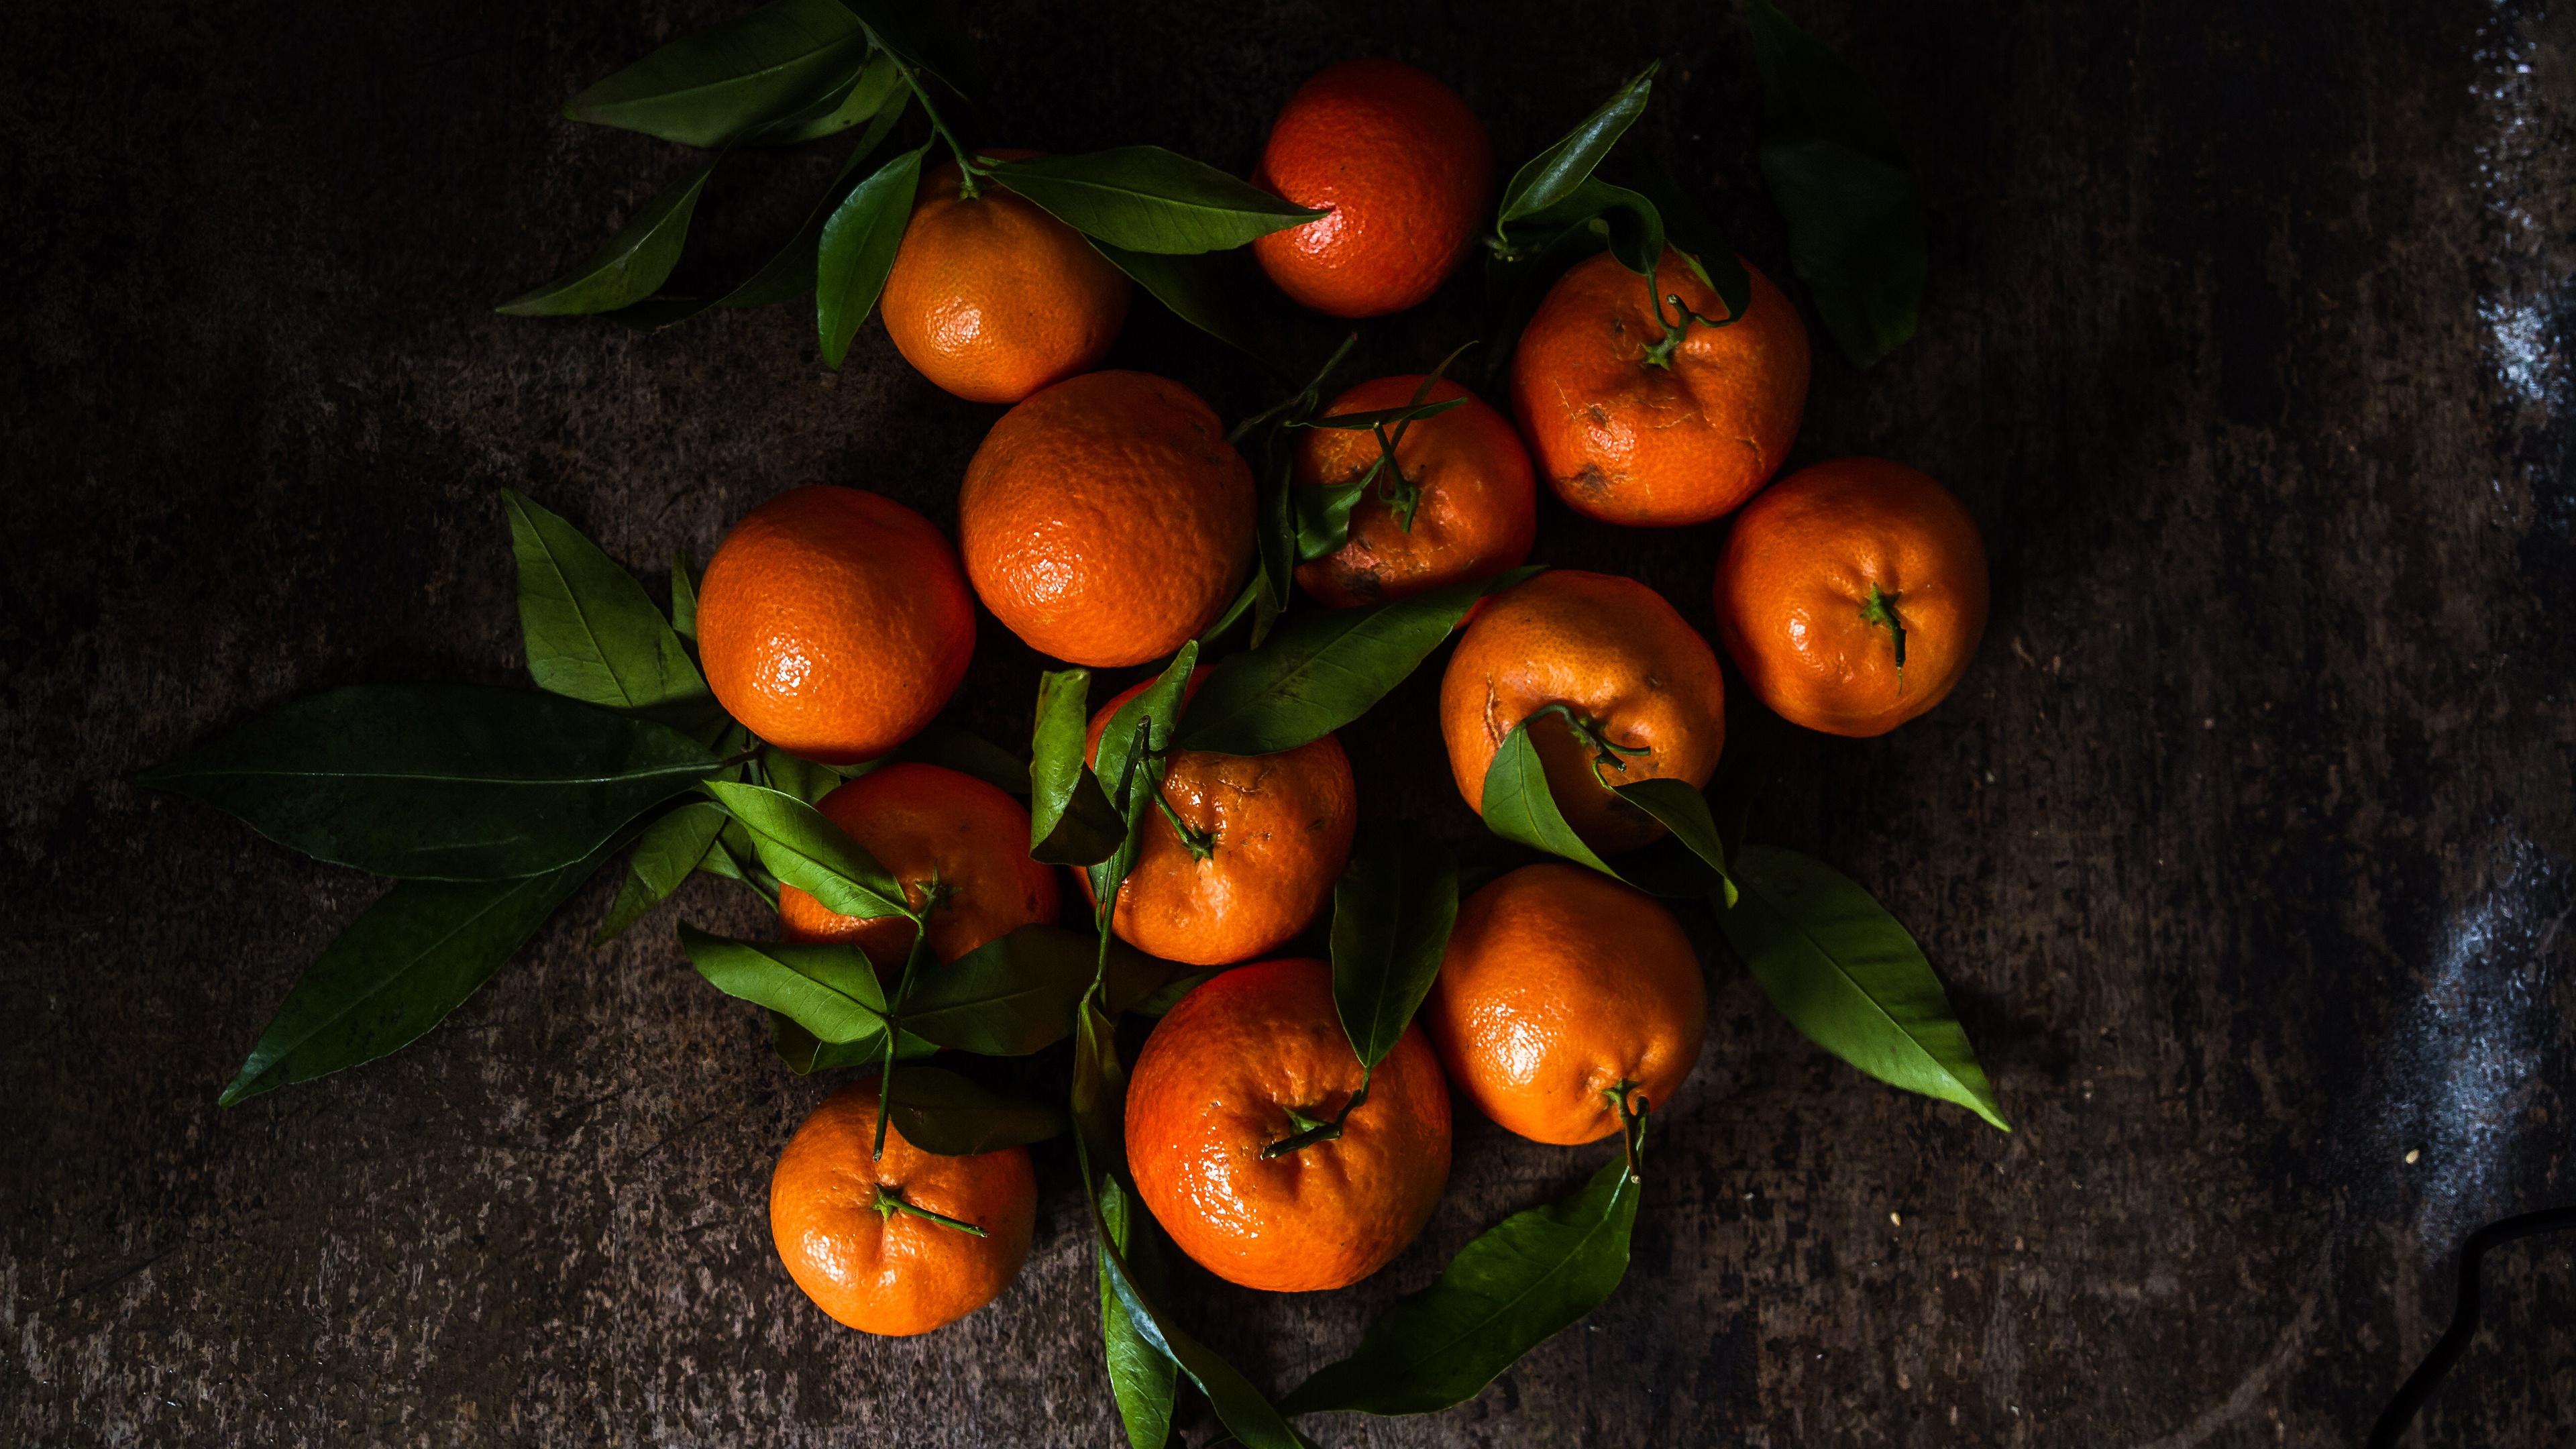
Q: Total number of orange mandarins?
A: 13